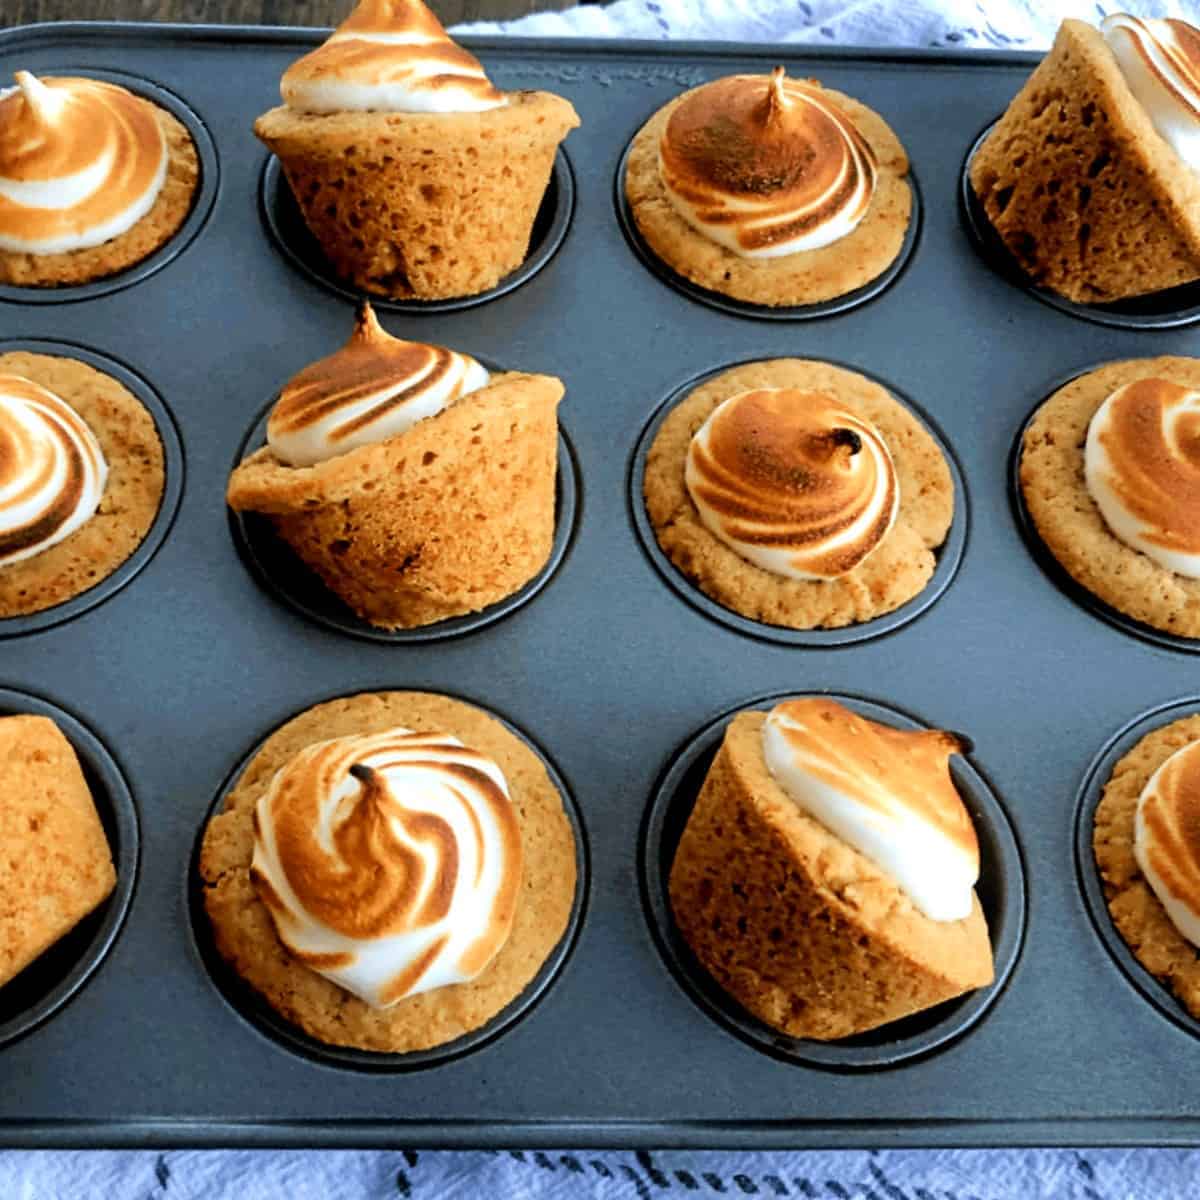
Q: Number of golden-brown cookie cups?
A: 12